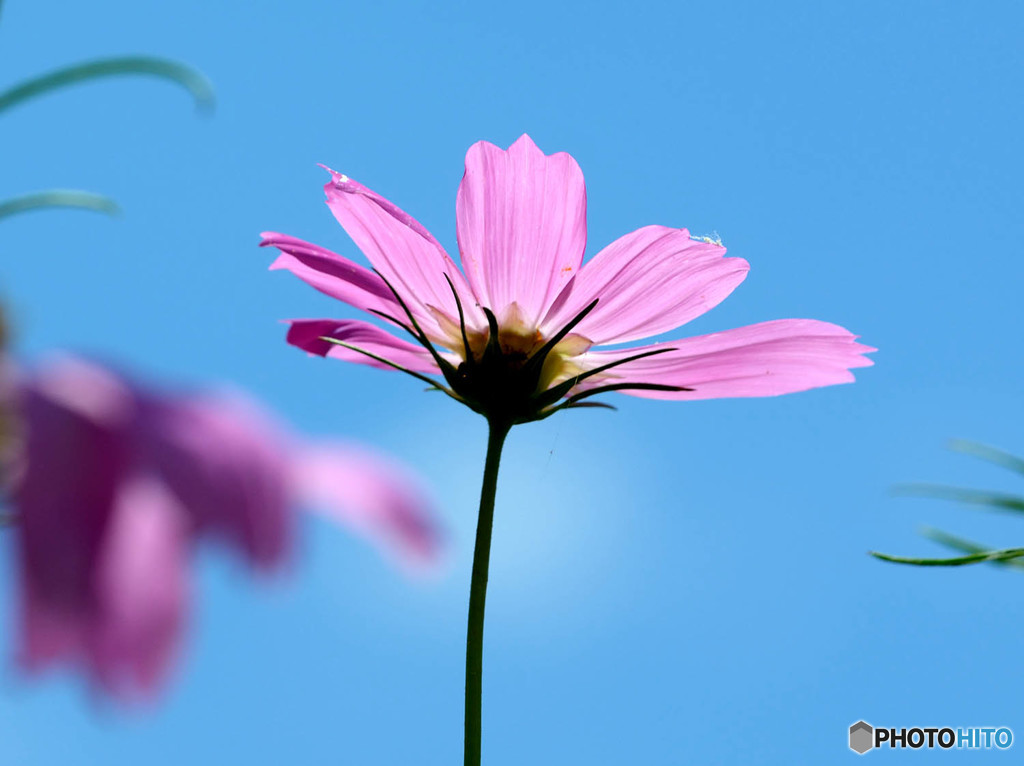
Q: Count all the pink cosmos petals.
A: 6